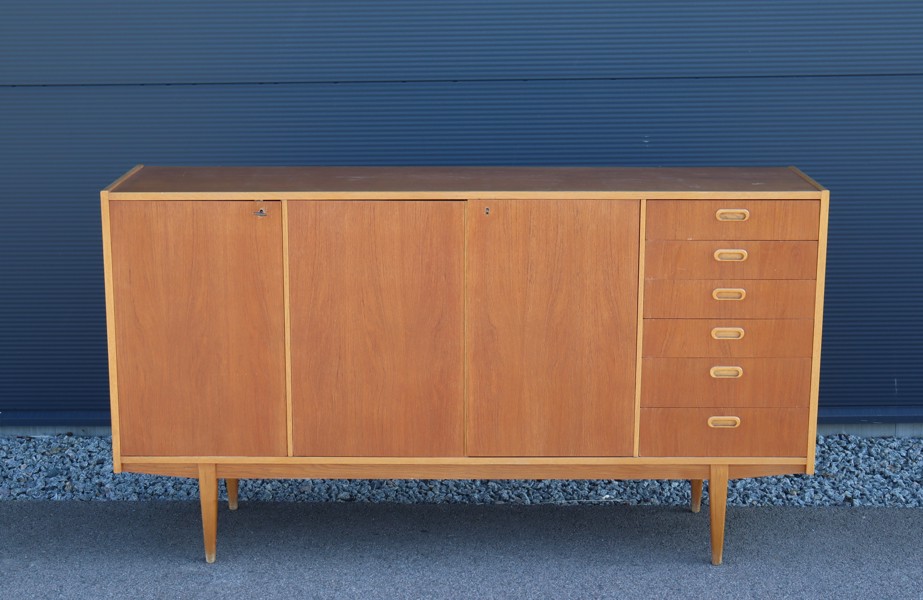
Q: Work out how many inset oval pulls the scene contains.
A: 6